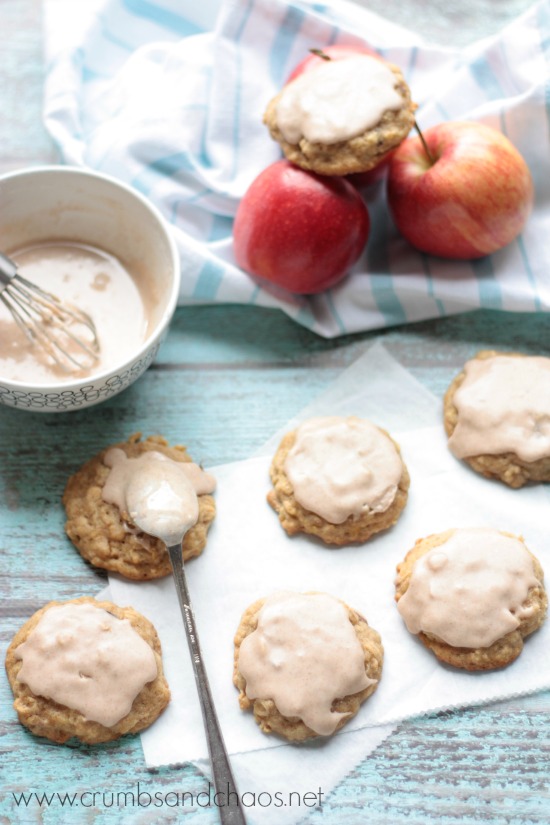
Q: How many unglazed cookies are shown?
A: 0